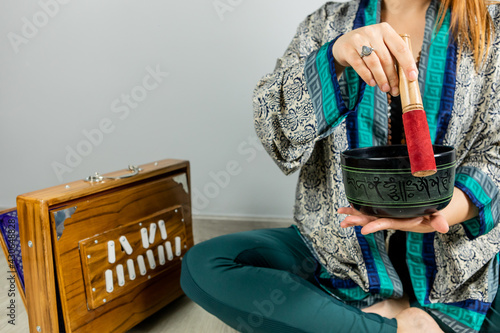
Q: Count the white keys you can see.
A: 13